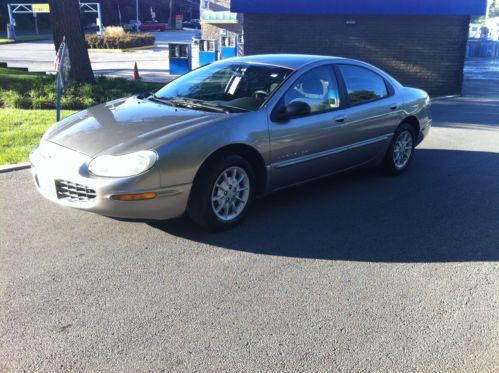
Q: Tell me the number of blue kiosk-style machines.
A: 3